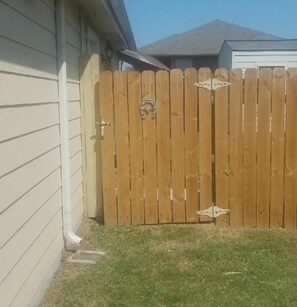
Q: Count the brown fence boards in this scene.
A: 14